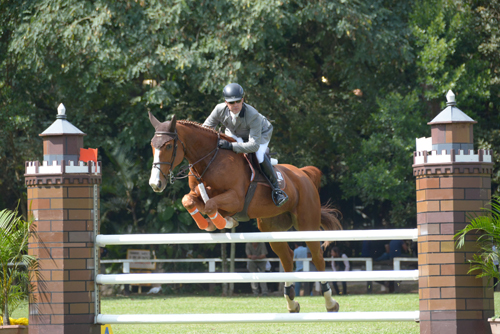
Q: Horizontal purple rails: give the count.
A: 0